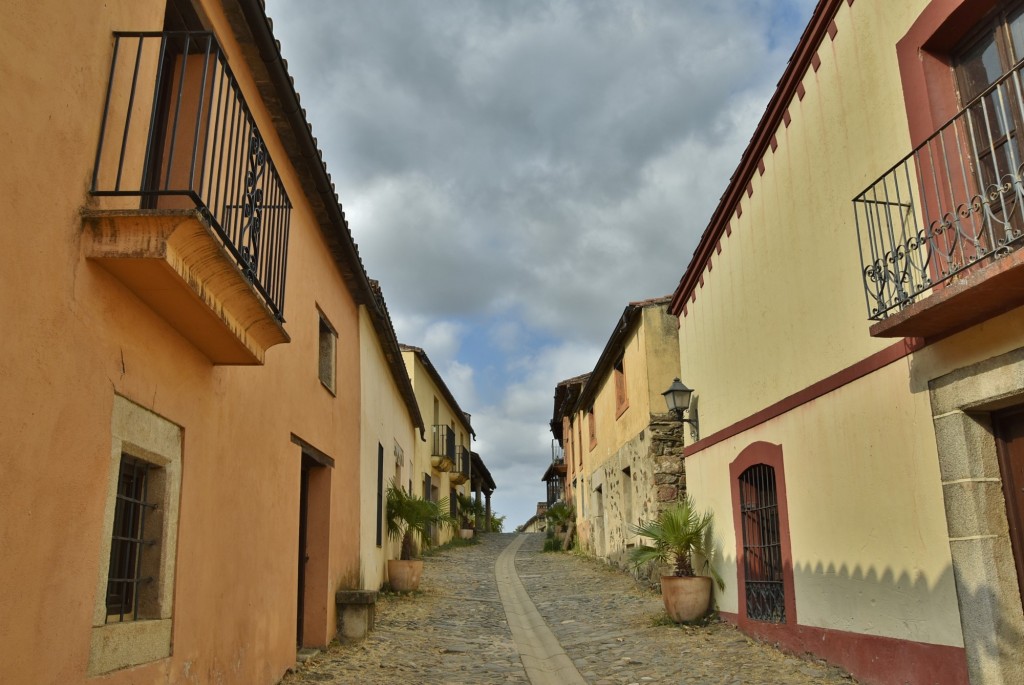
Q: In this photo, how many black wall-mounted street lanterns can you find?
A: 1